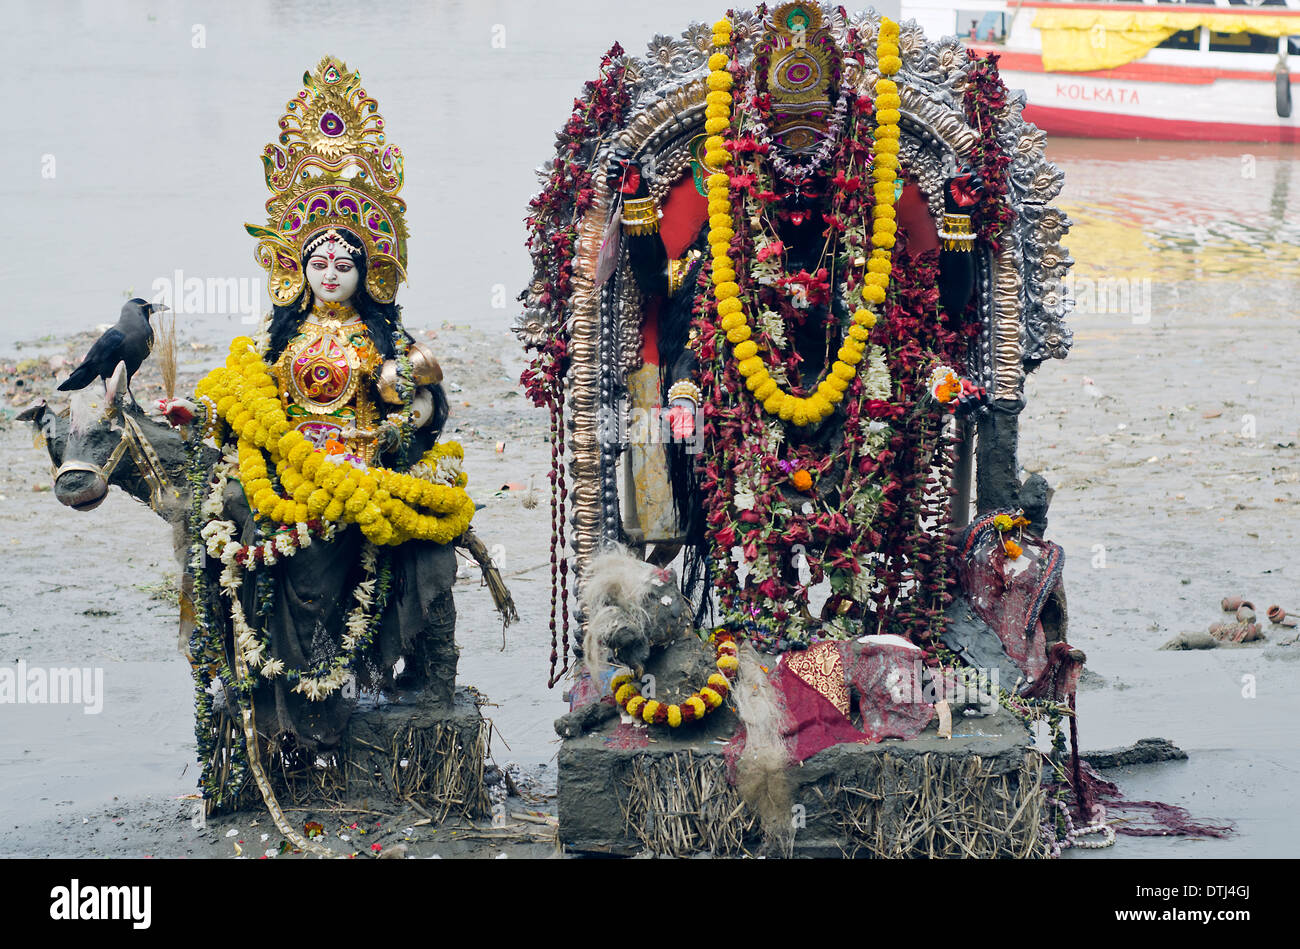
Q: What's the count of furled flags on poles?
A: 0